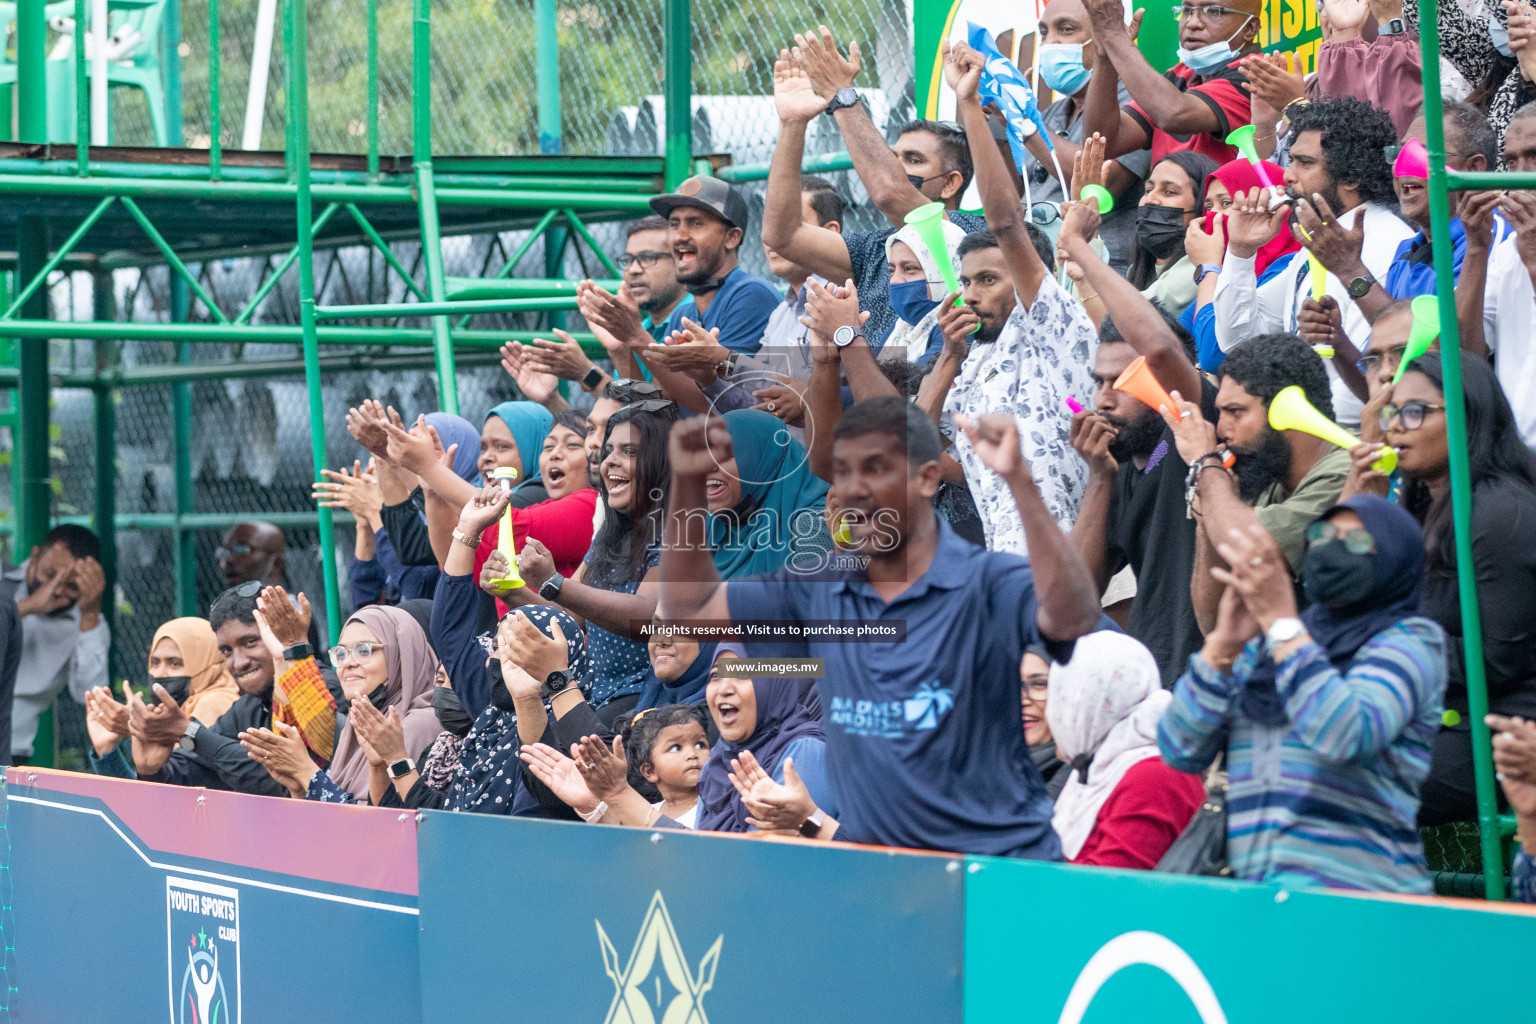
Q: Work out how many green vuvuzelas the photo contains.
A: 4